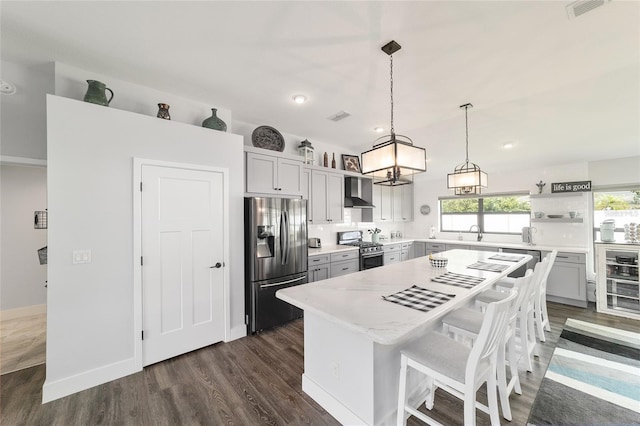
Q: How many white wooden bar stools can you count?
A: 4